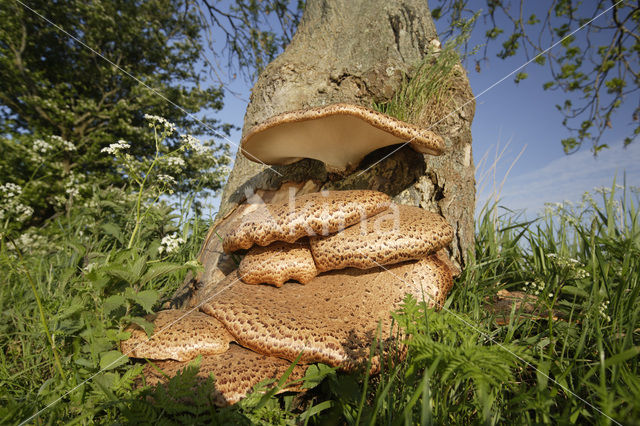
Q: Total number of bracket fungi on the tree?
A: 7